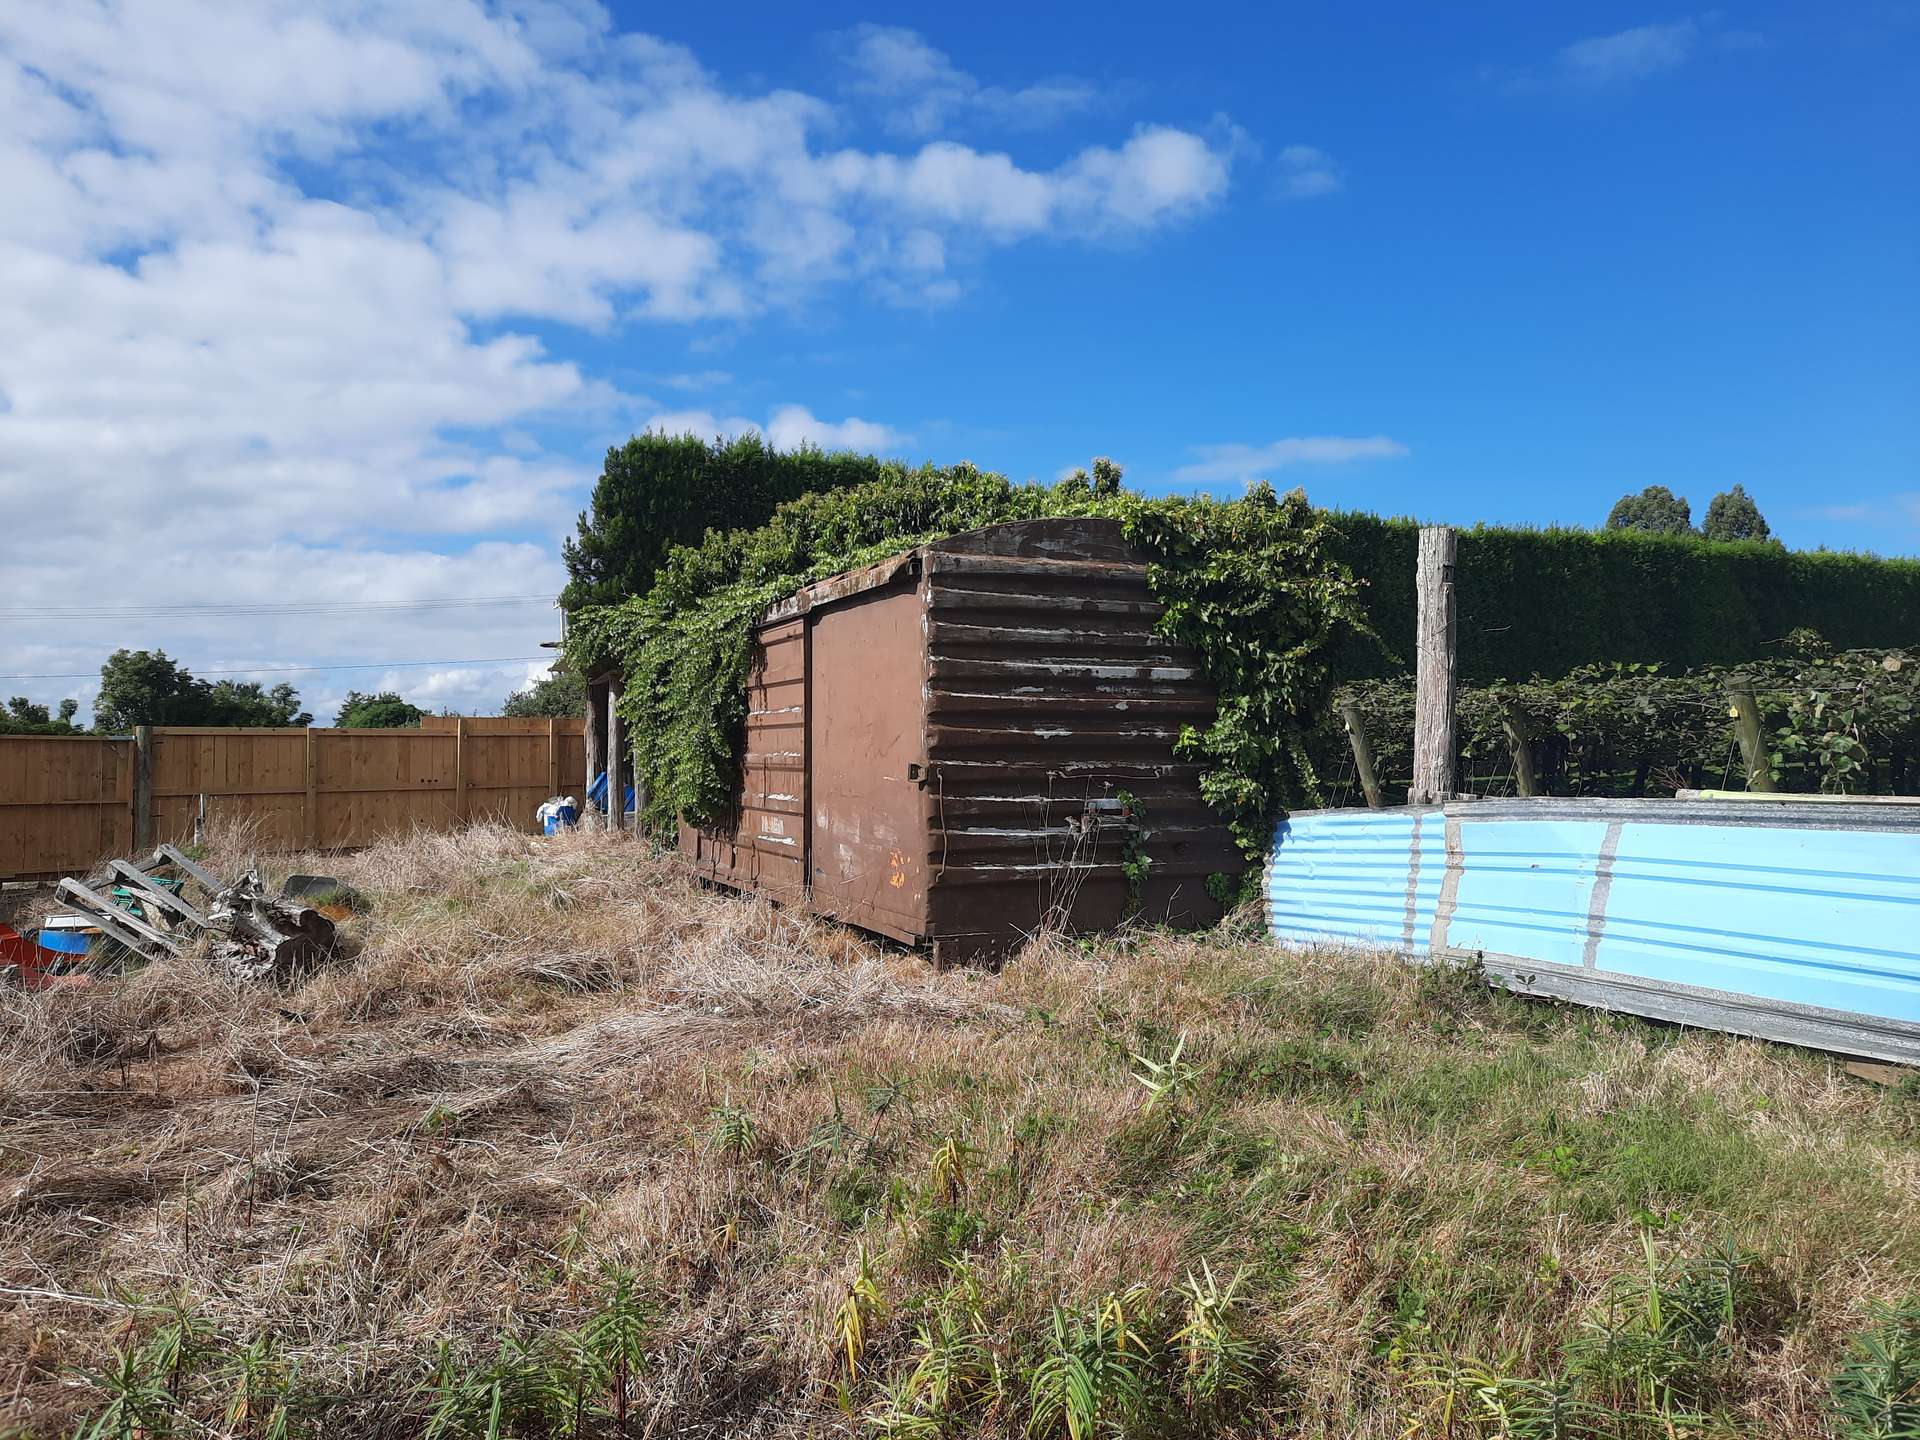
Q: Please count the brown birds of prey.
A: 0